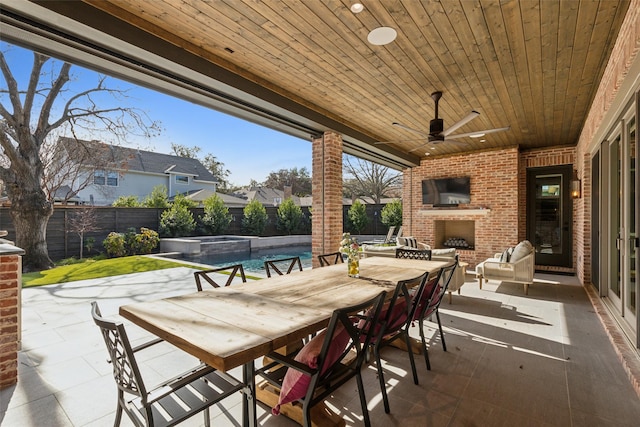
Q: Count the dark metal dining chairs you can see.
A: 8